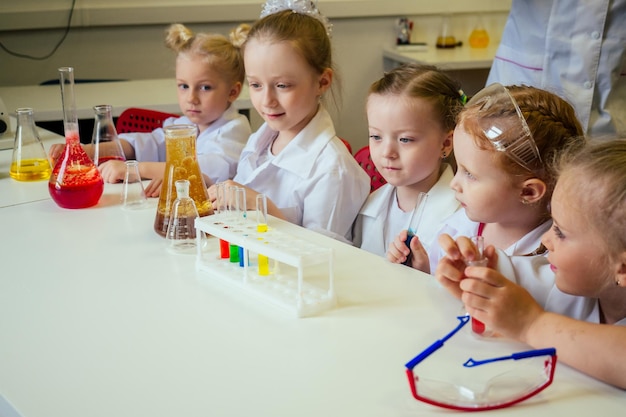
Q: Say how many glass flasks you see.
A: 8